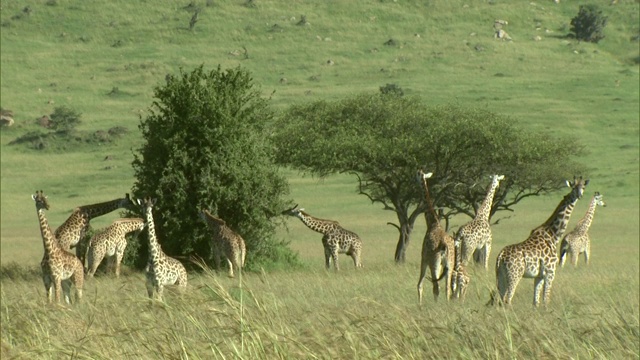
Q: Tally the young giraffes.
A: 1